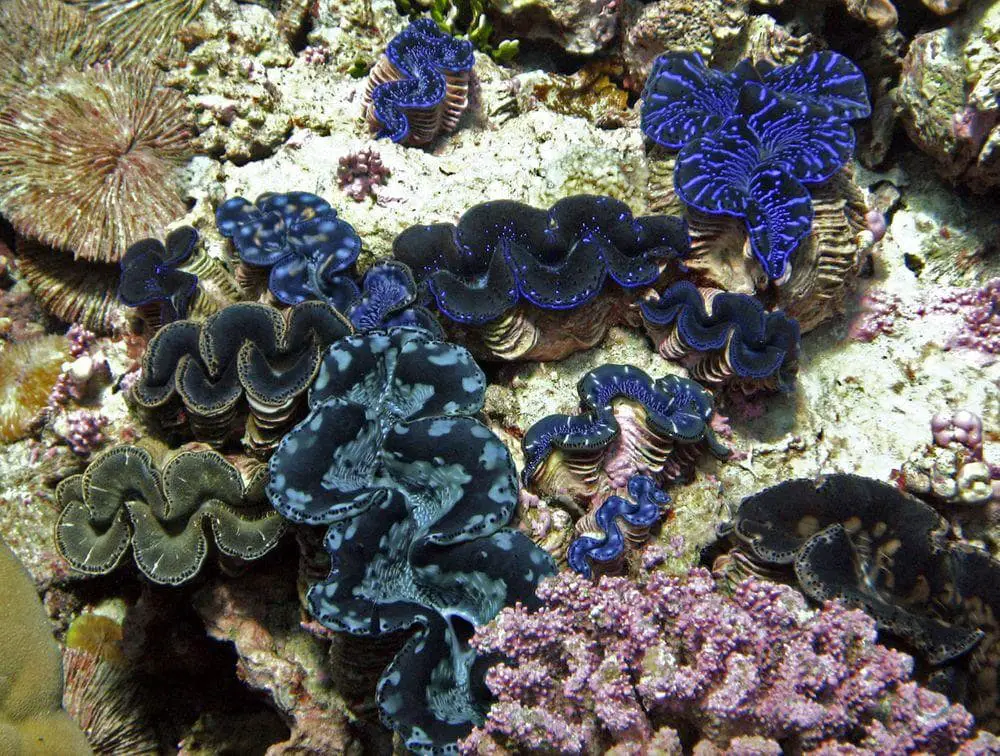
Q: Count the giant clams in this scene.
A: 13